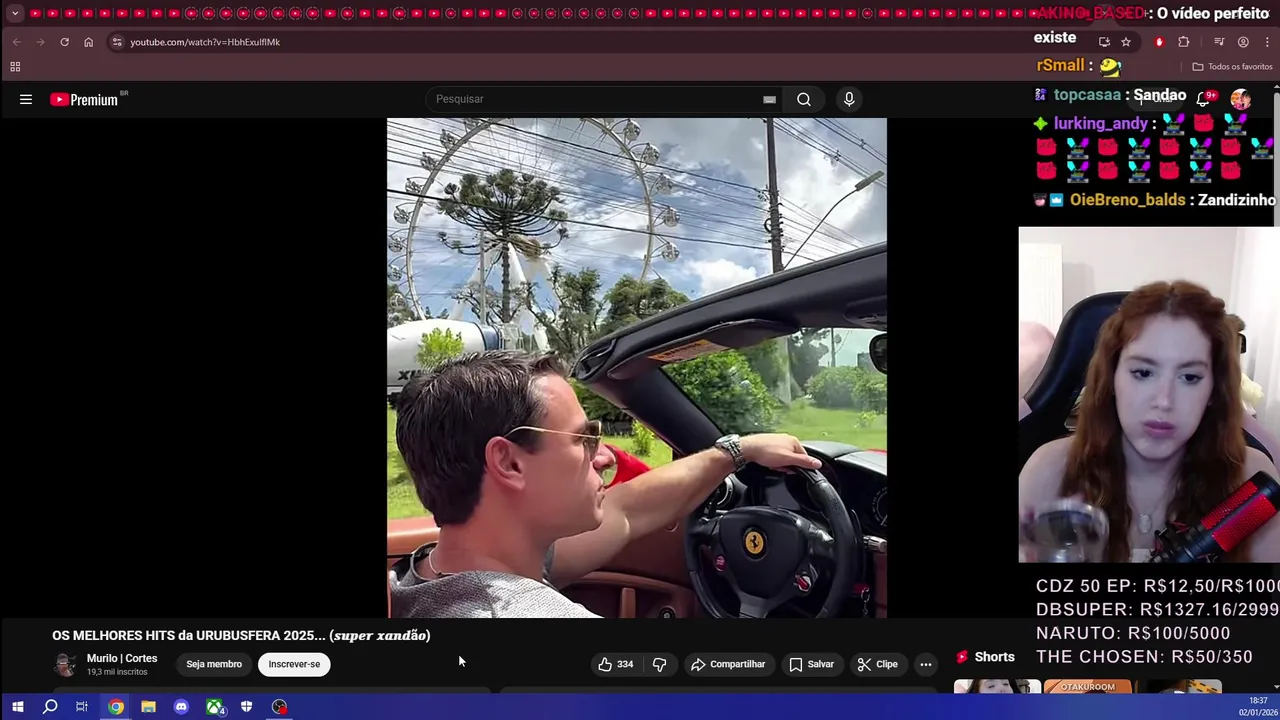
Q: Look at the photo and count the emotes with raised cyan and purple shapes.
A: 9